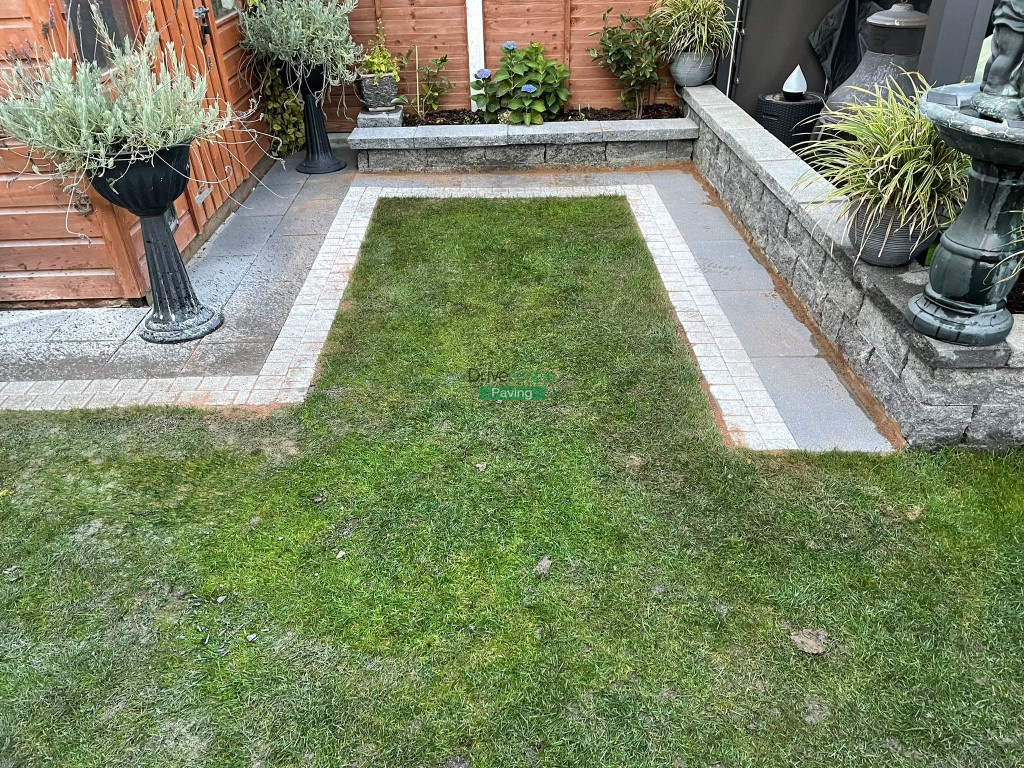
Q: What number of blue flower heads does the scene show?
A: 3